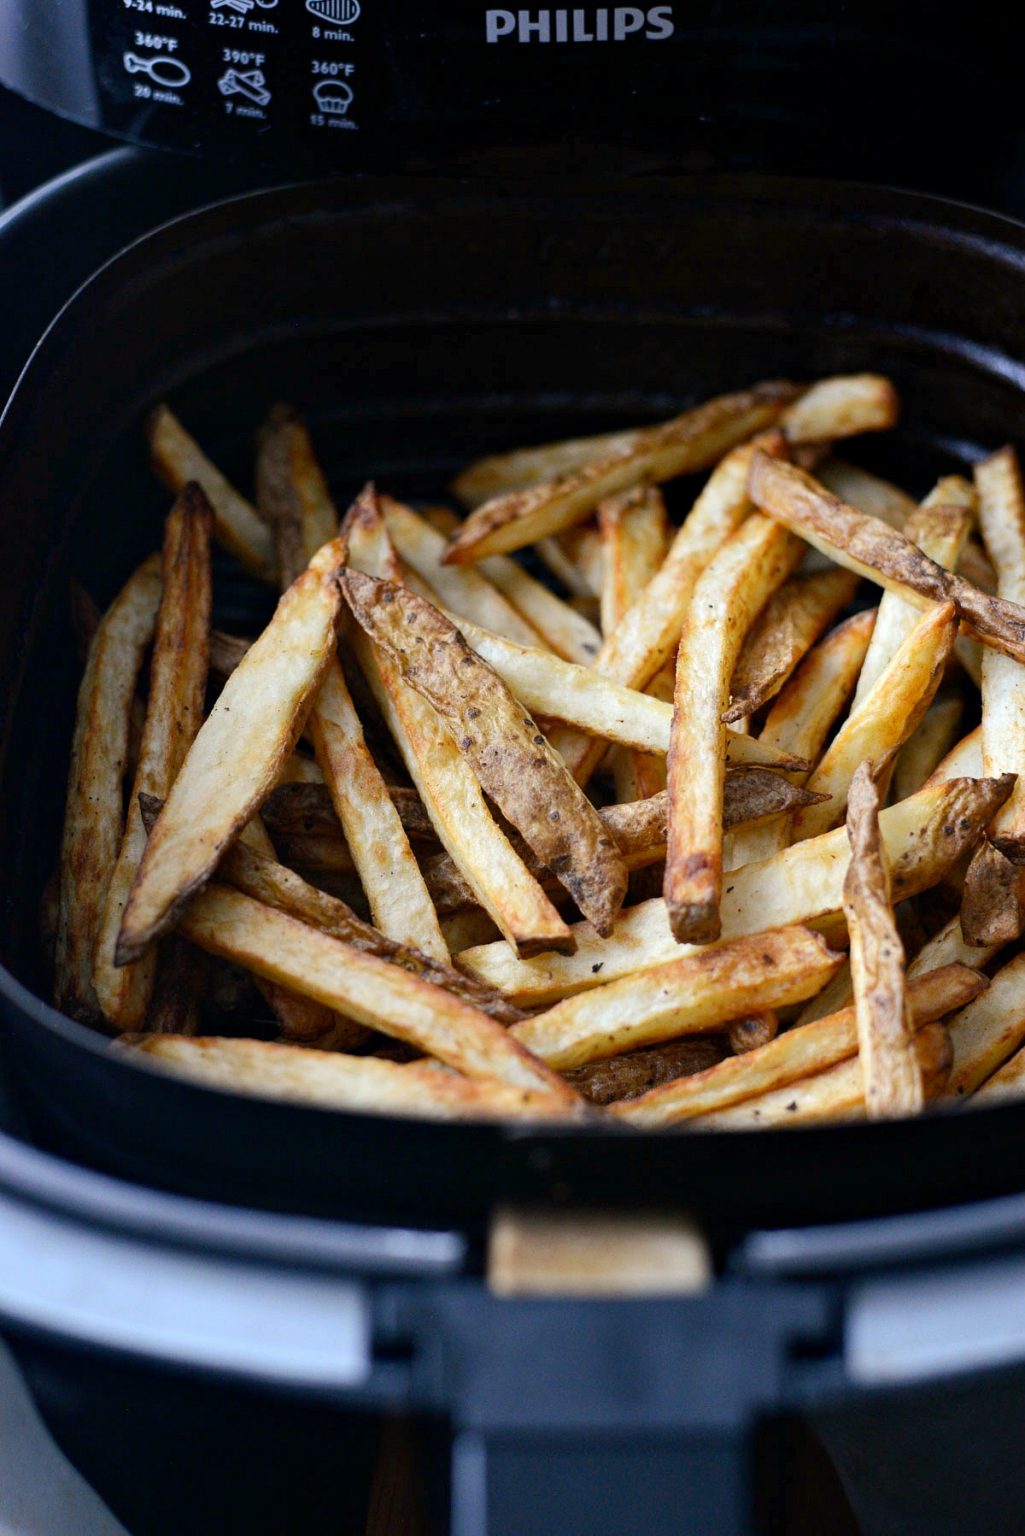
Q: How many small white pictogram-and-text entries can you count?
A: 6